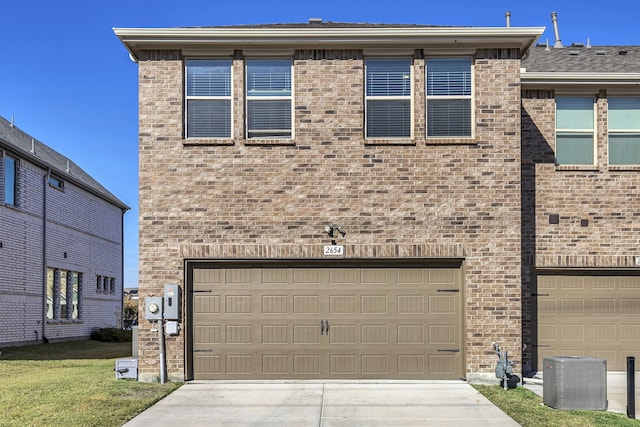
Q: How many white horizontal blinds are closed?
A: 4